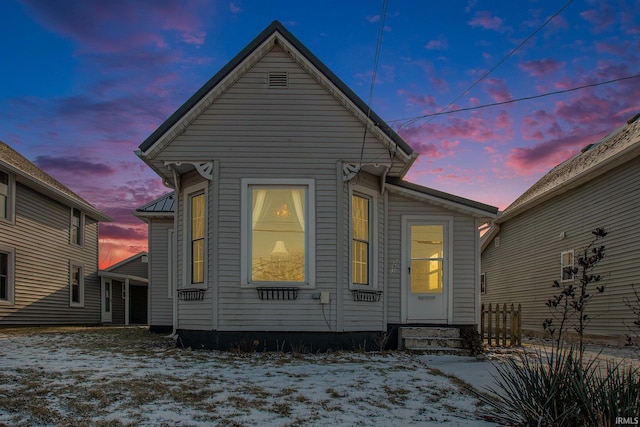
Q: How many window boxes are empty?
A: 3